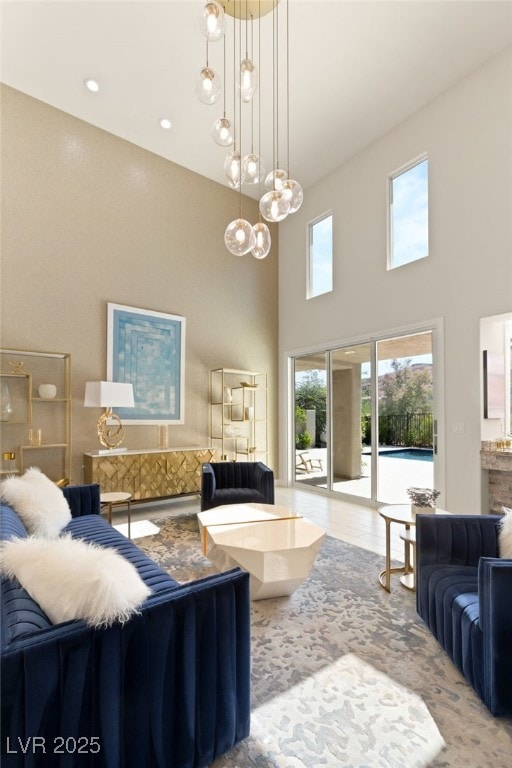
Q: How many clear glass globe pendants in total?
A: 11